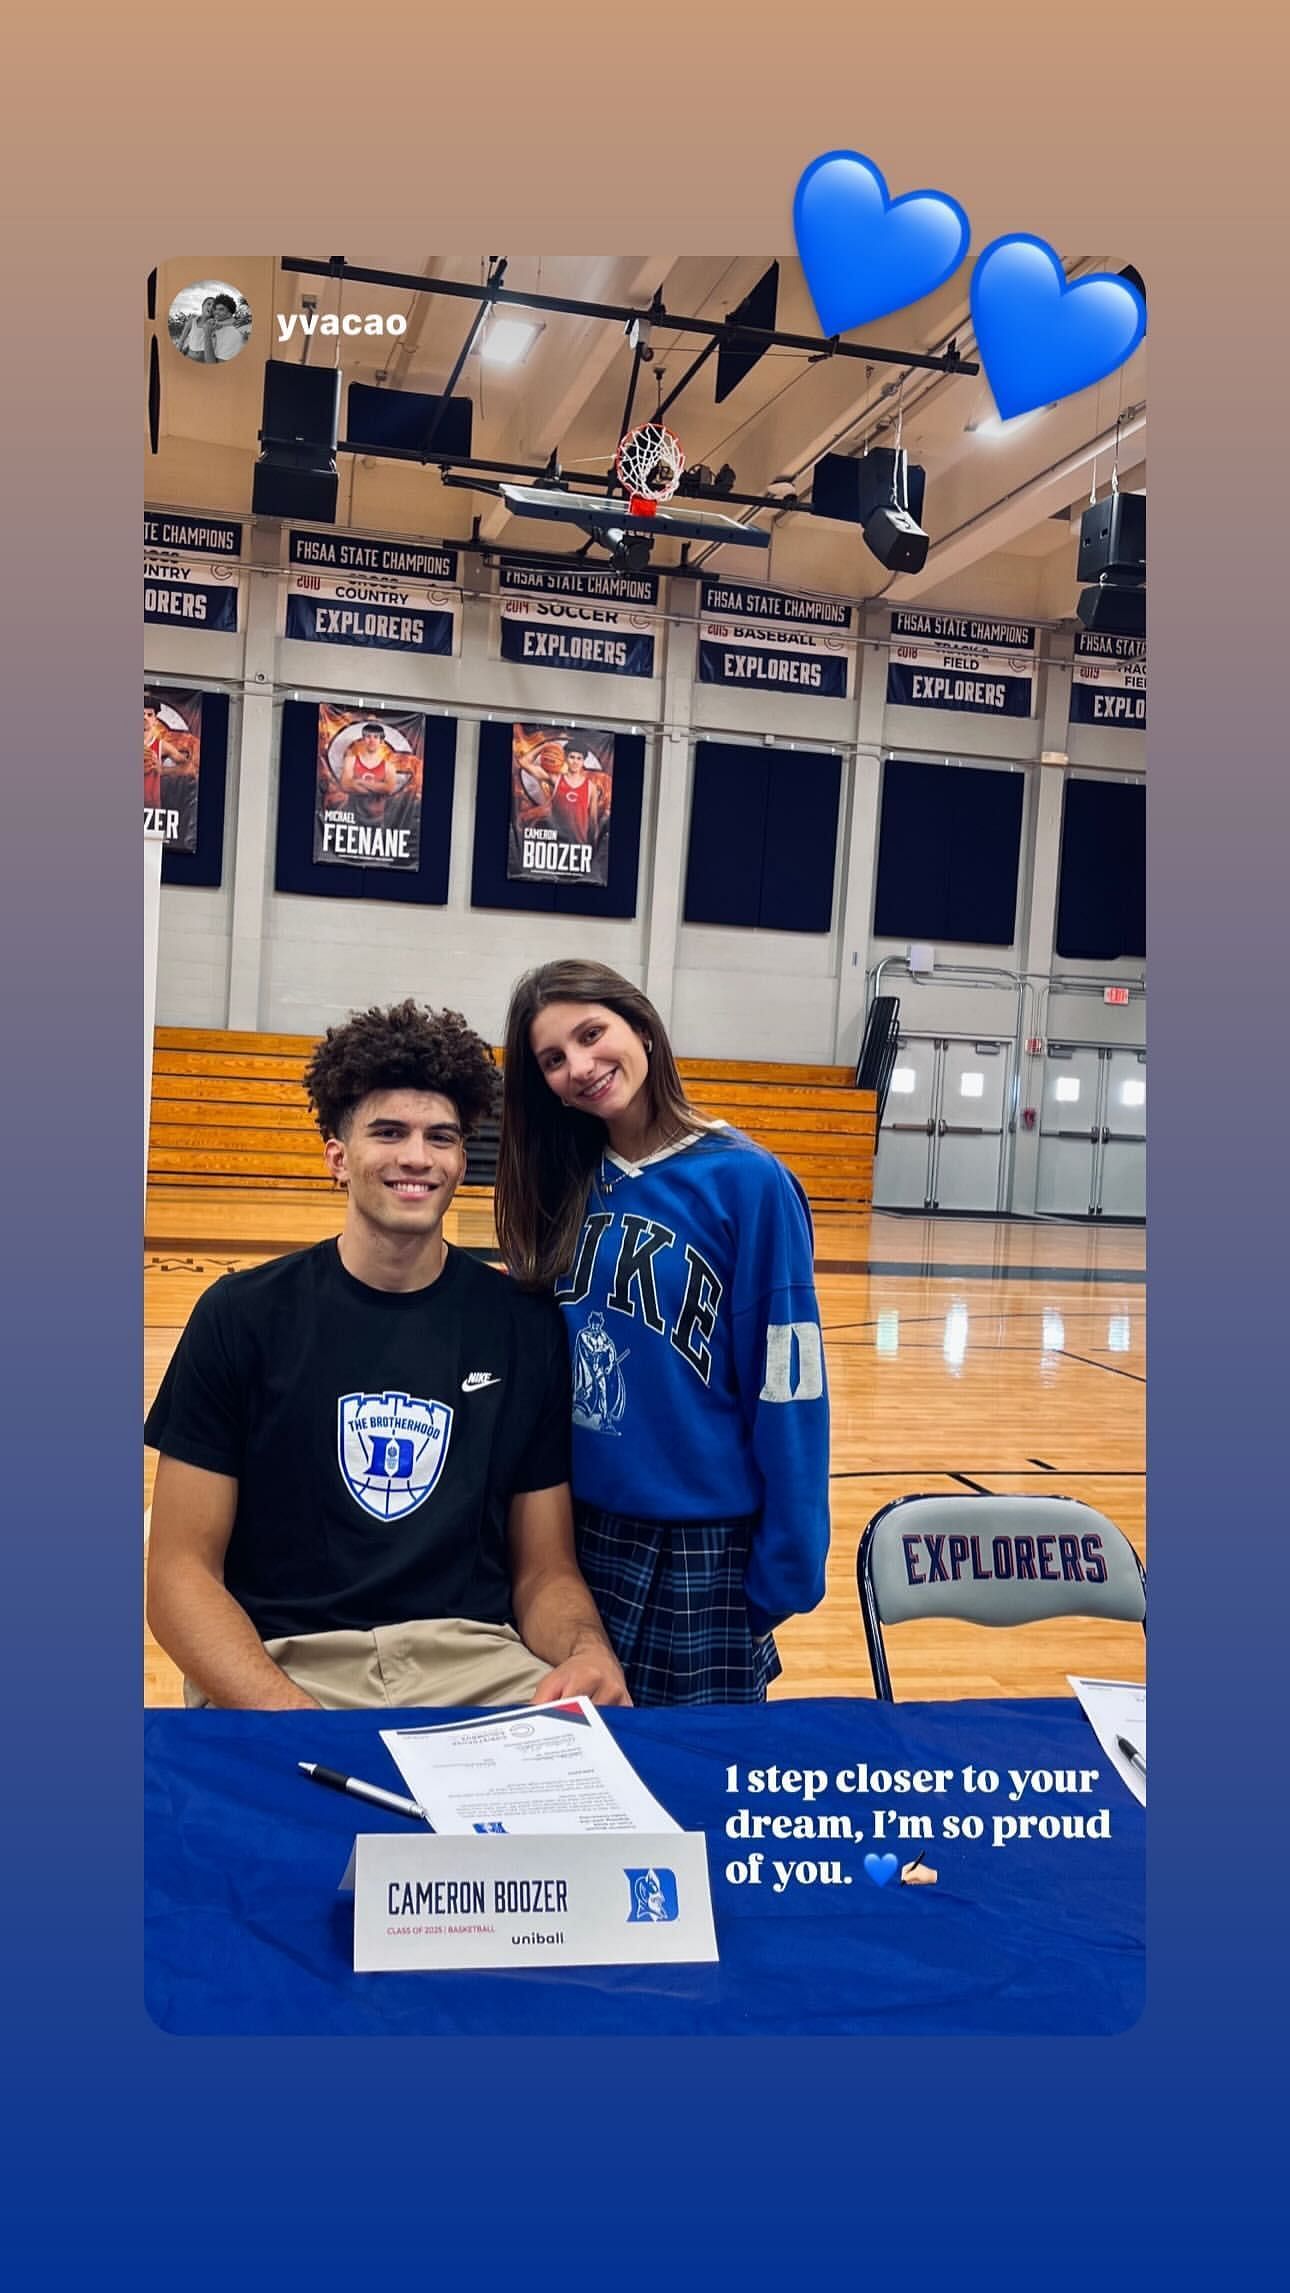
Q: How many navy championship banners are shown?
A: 6